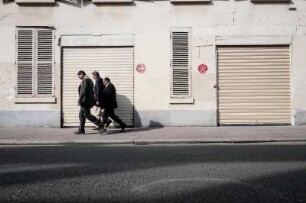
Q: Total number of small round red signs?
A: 2